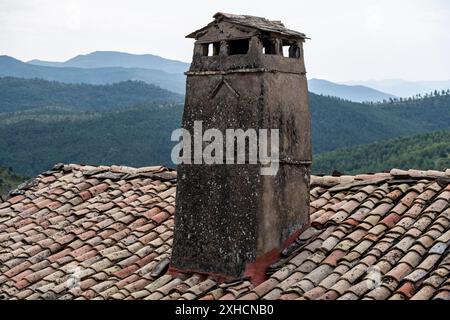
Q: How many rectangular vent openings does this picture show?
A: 4